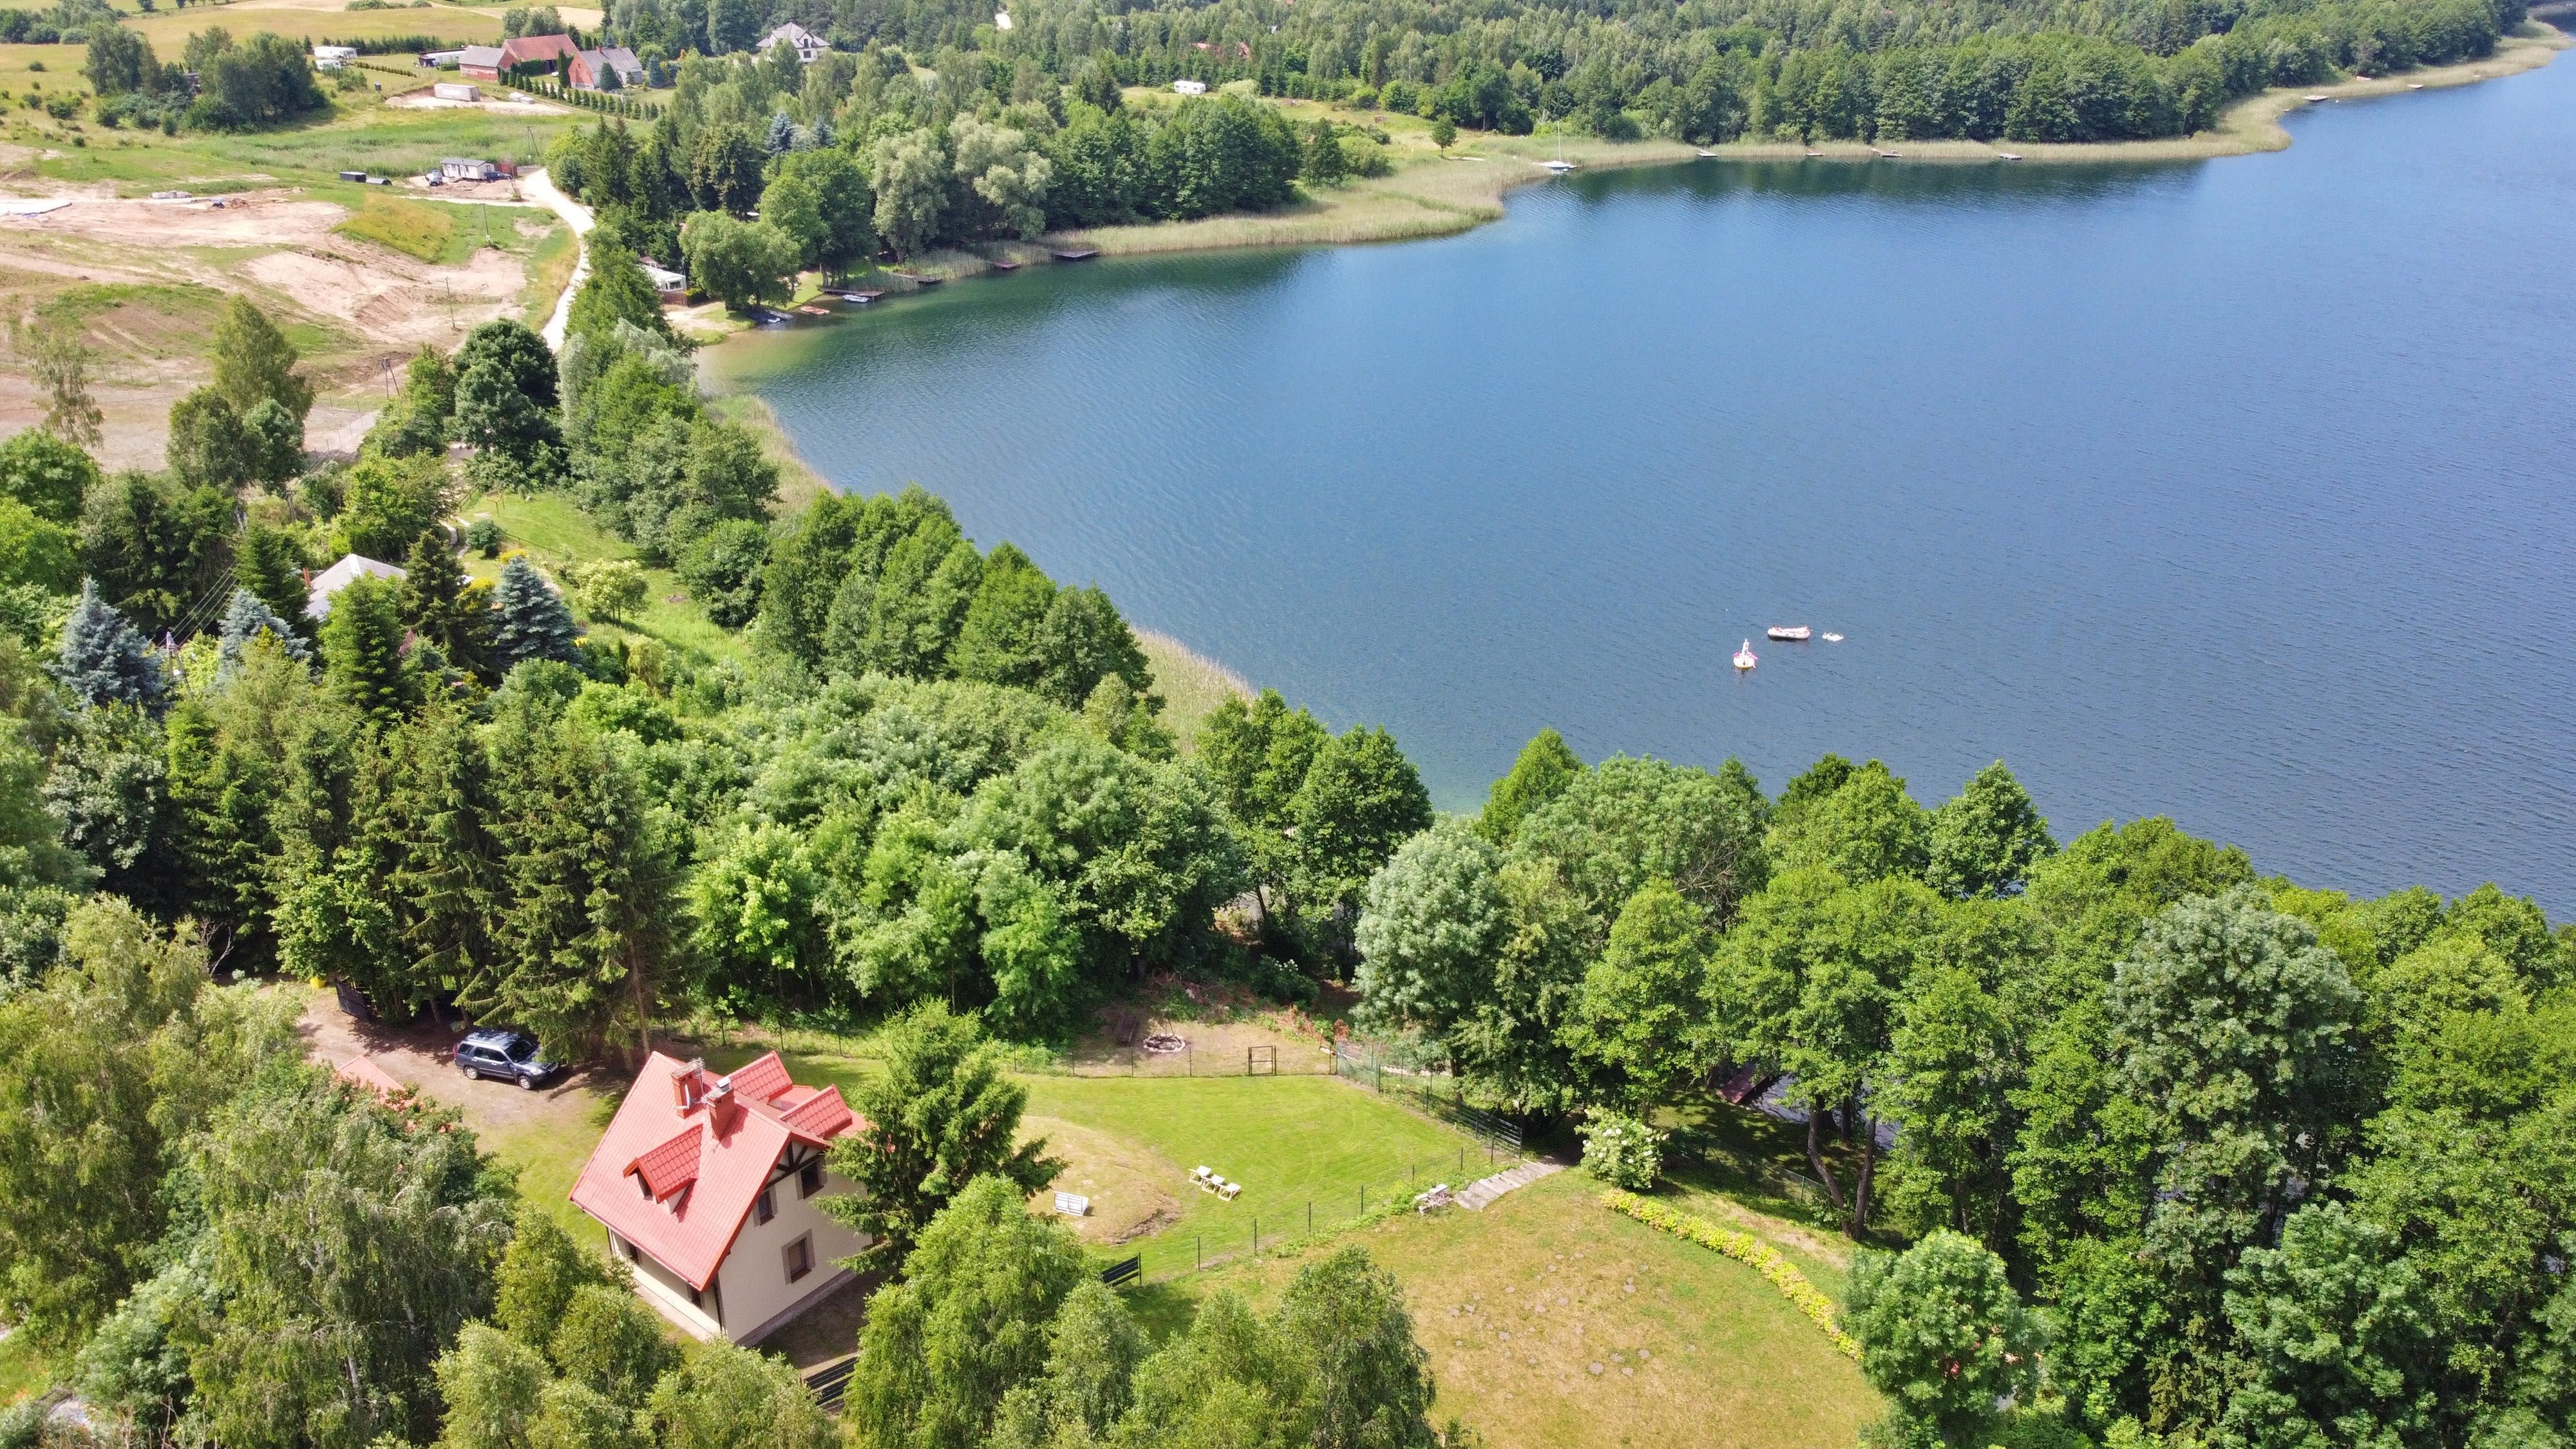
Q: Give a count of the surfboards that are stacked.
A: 0